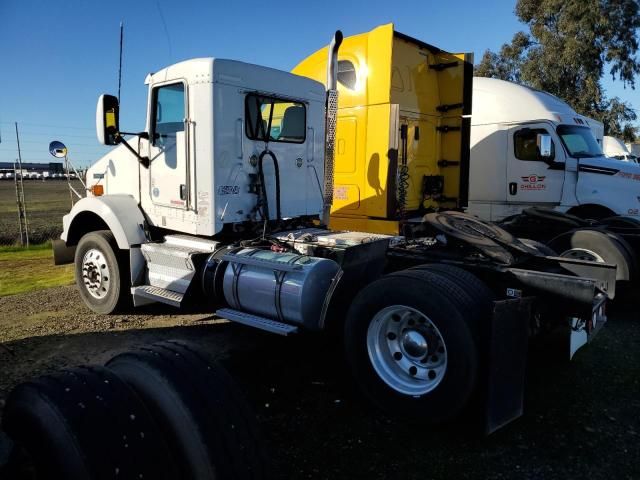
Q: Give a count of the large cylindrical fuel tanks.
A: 1